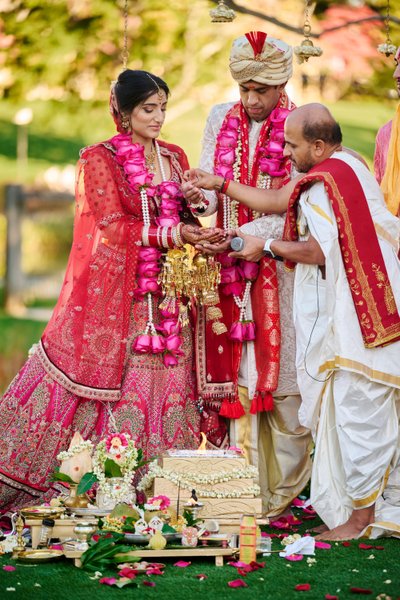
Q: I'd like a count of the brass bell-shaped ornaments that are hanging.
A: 3